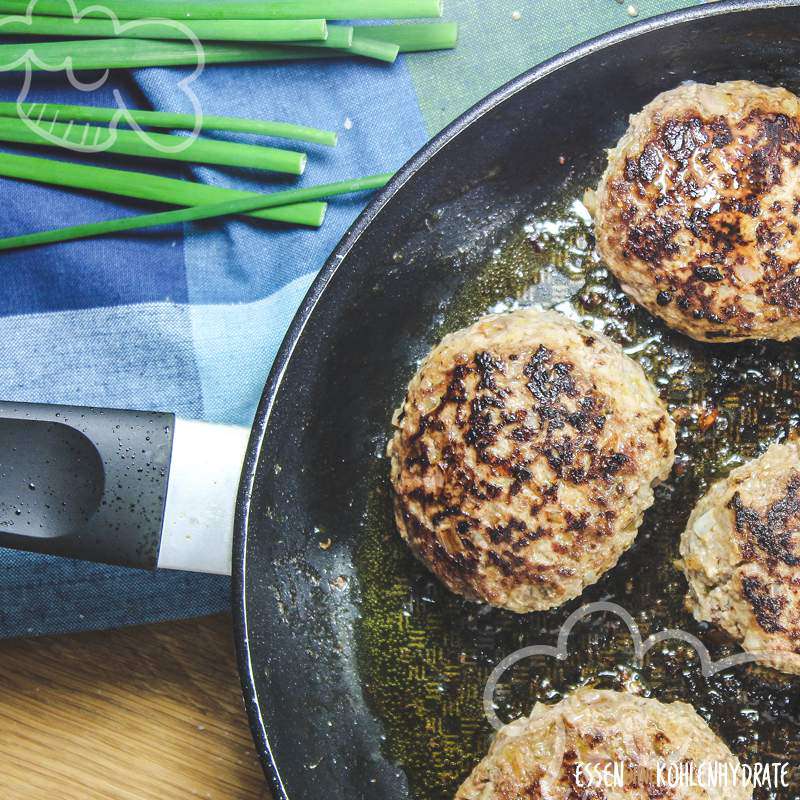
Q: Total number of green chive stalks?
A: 9